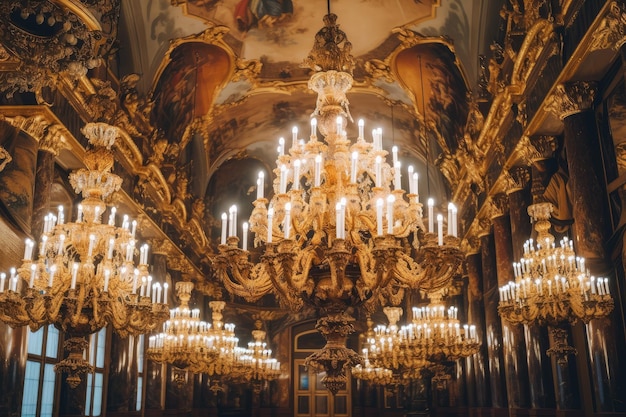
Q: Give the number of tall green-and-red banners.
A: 0